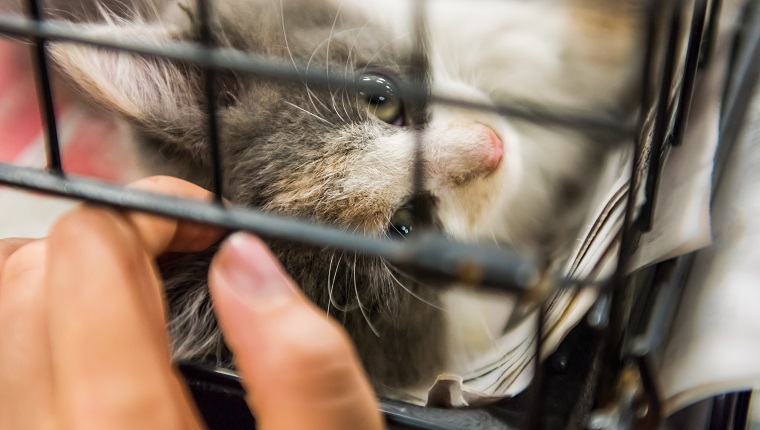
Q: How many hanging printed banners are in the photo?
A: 0